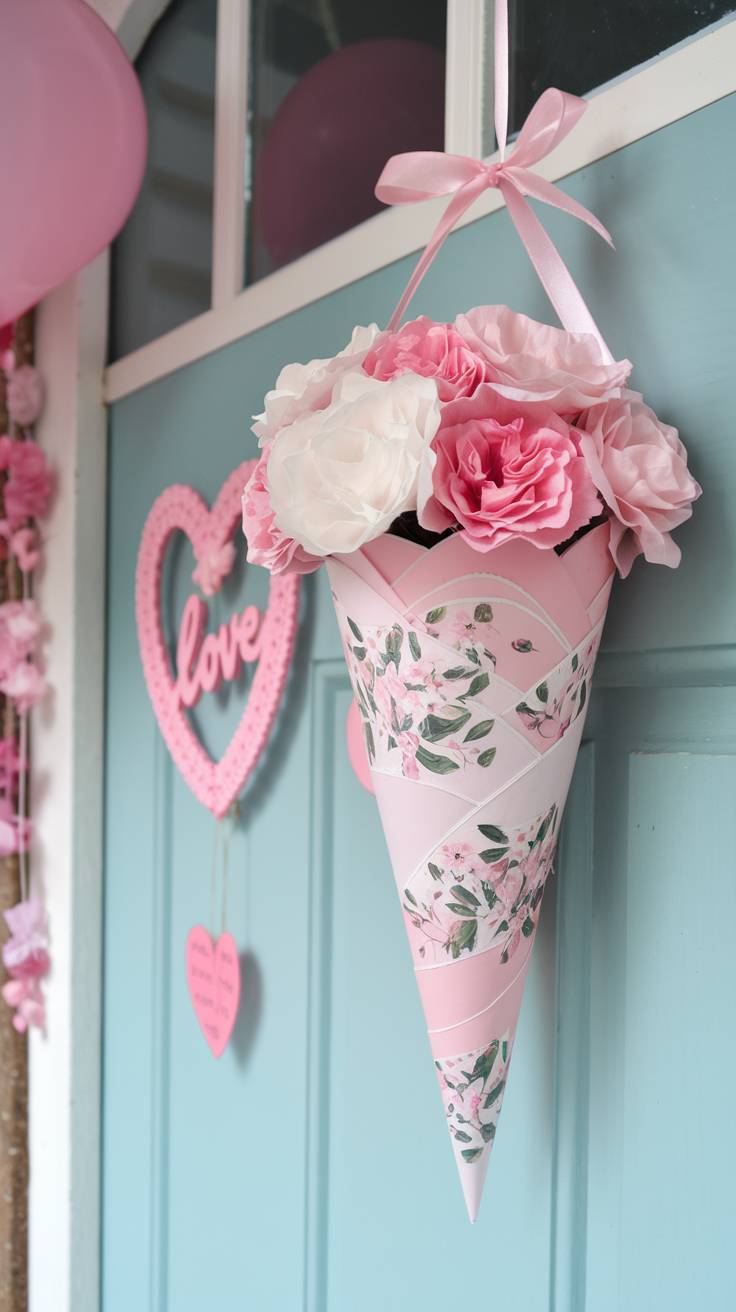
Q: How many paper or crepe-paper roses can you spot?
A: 7